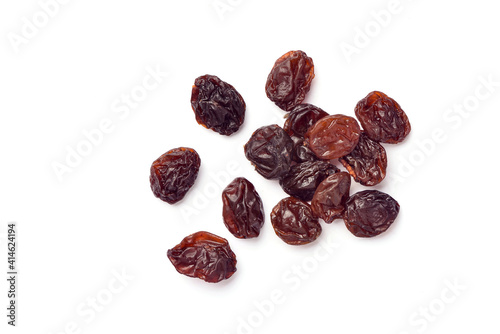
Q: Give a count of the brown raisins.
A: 15